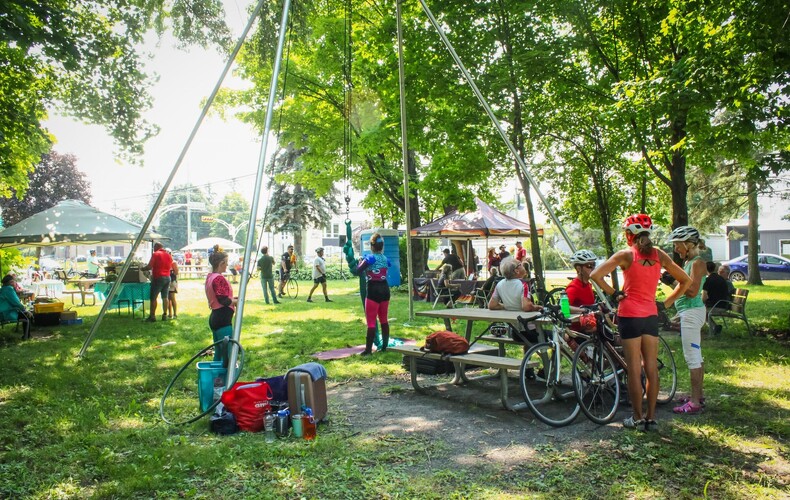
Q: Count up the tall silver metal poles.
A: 4